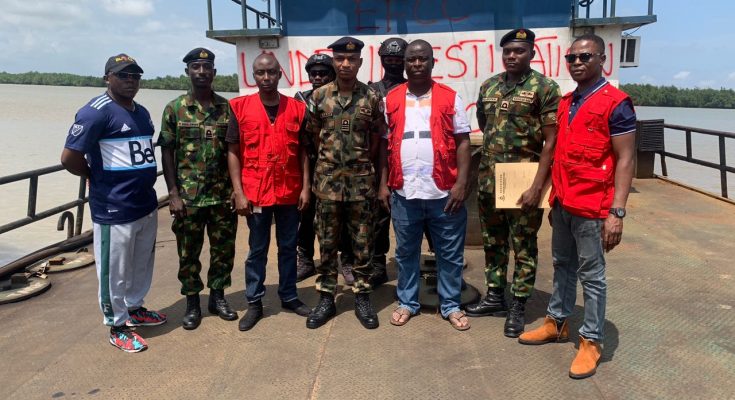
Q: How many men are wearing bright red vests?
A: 3